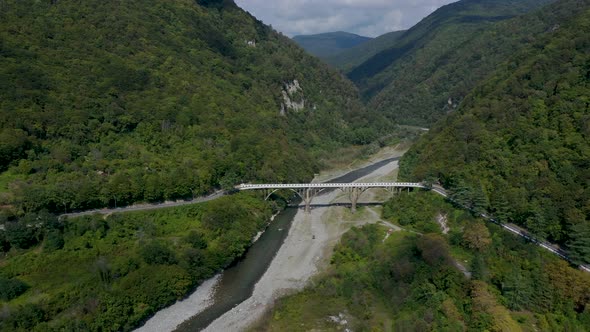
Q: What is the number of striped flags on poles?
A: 0